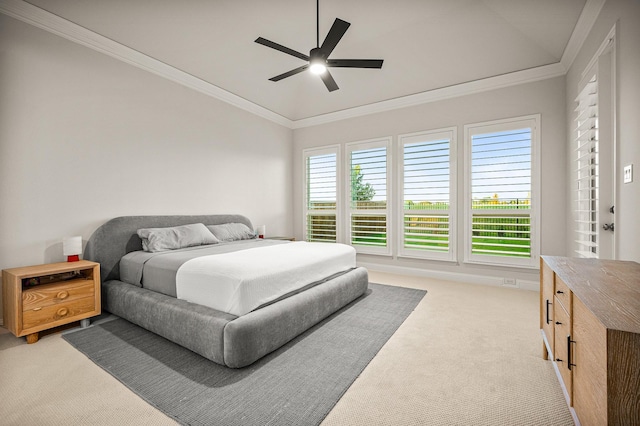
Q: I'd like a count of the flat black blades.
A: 5